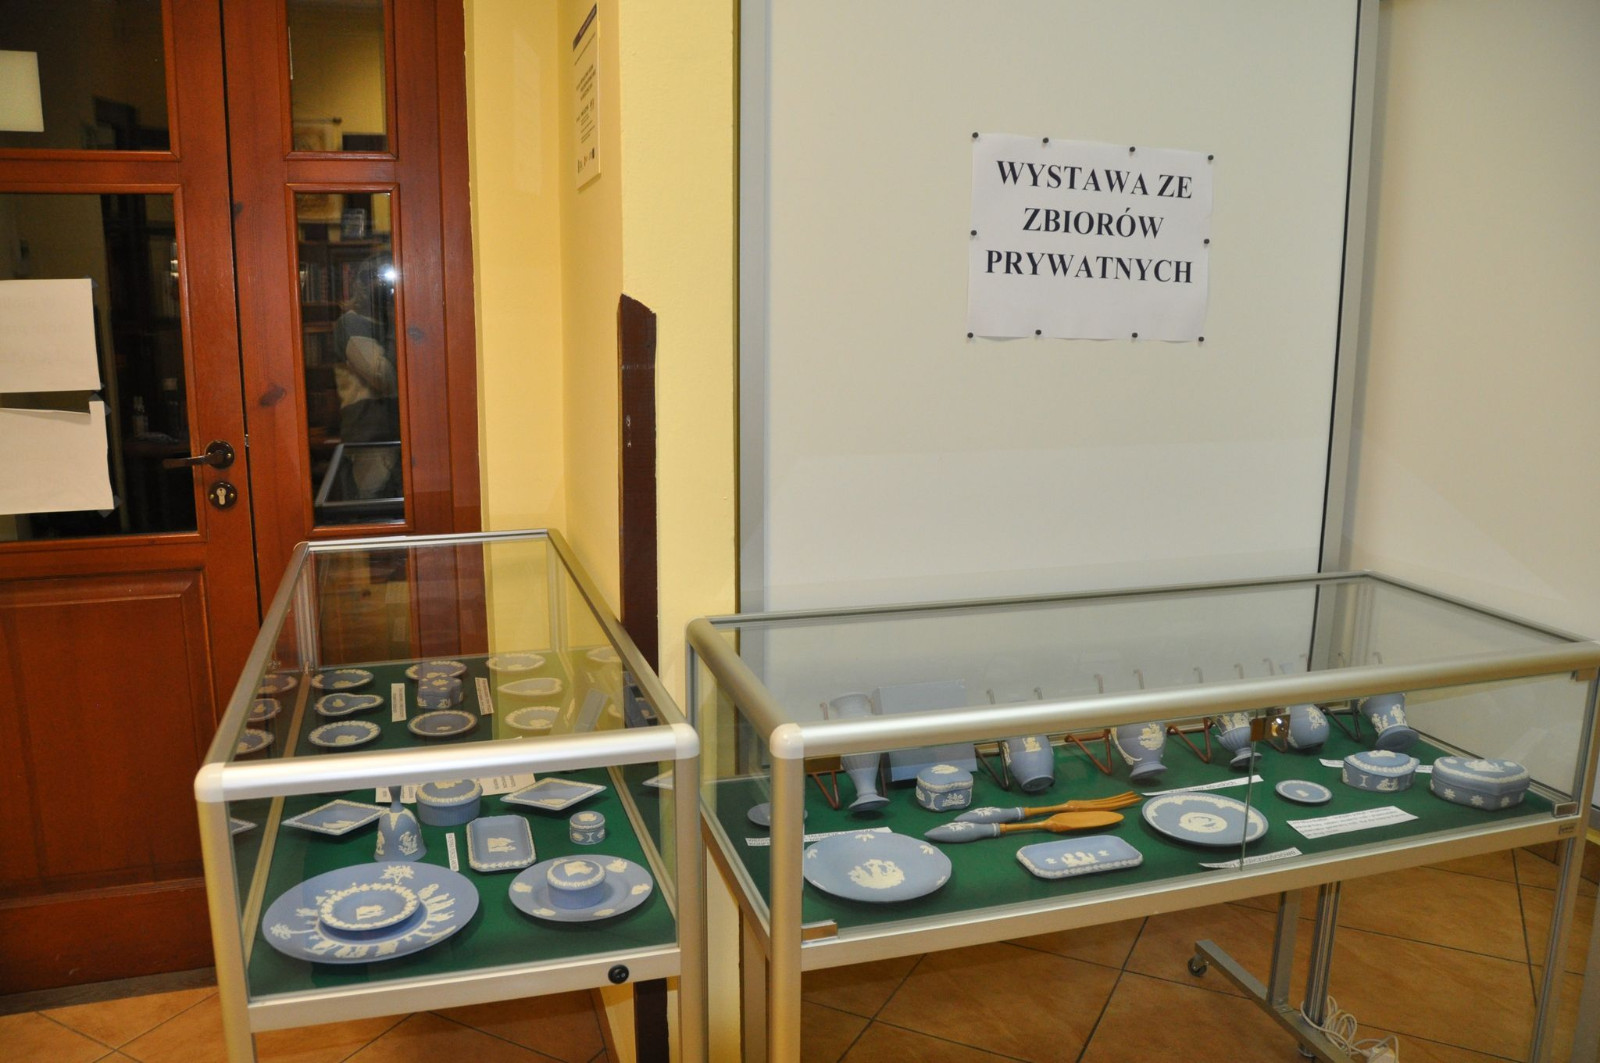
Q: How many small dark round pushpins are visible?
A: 10